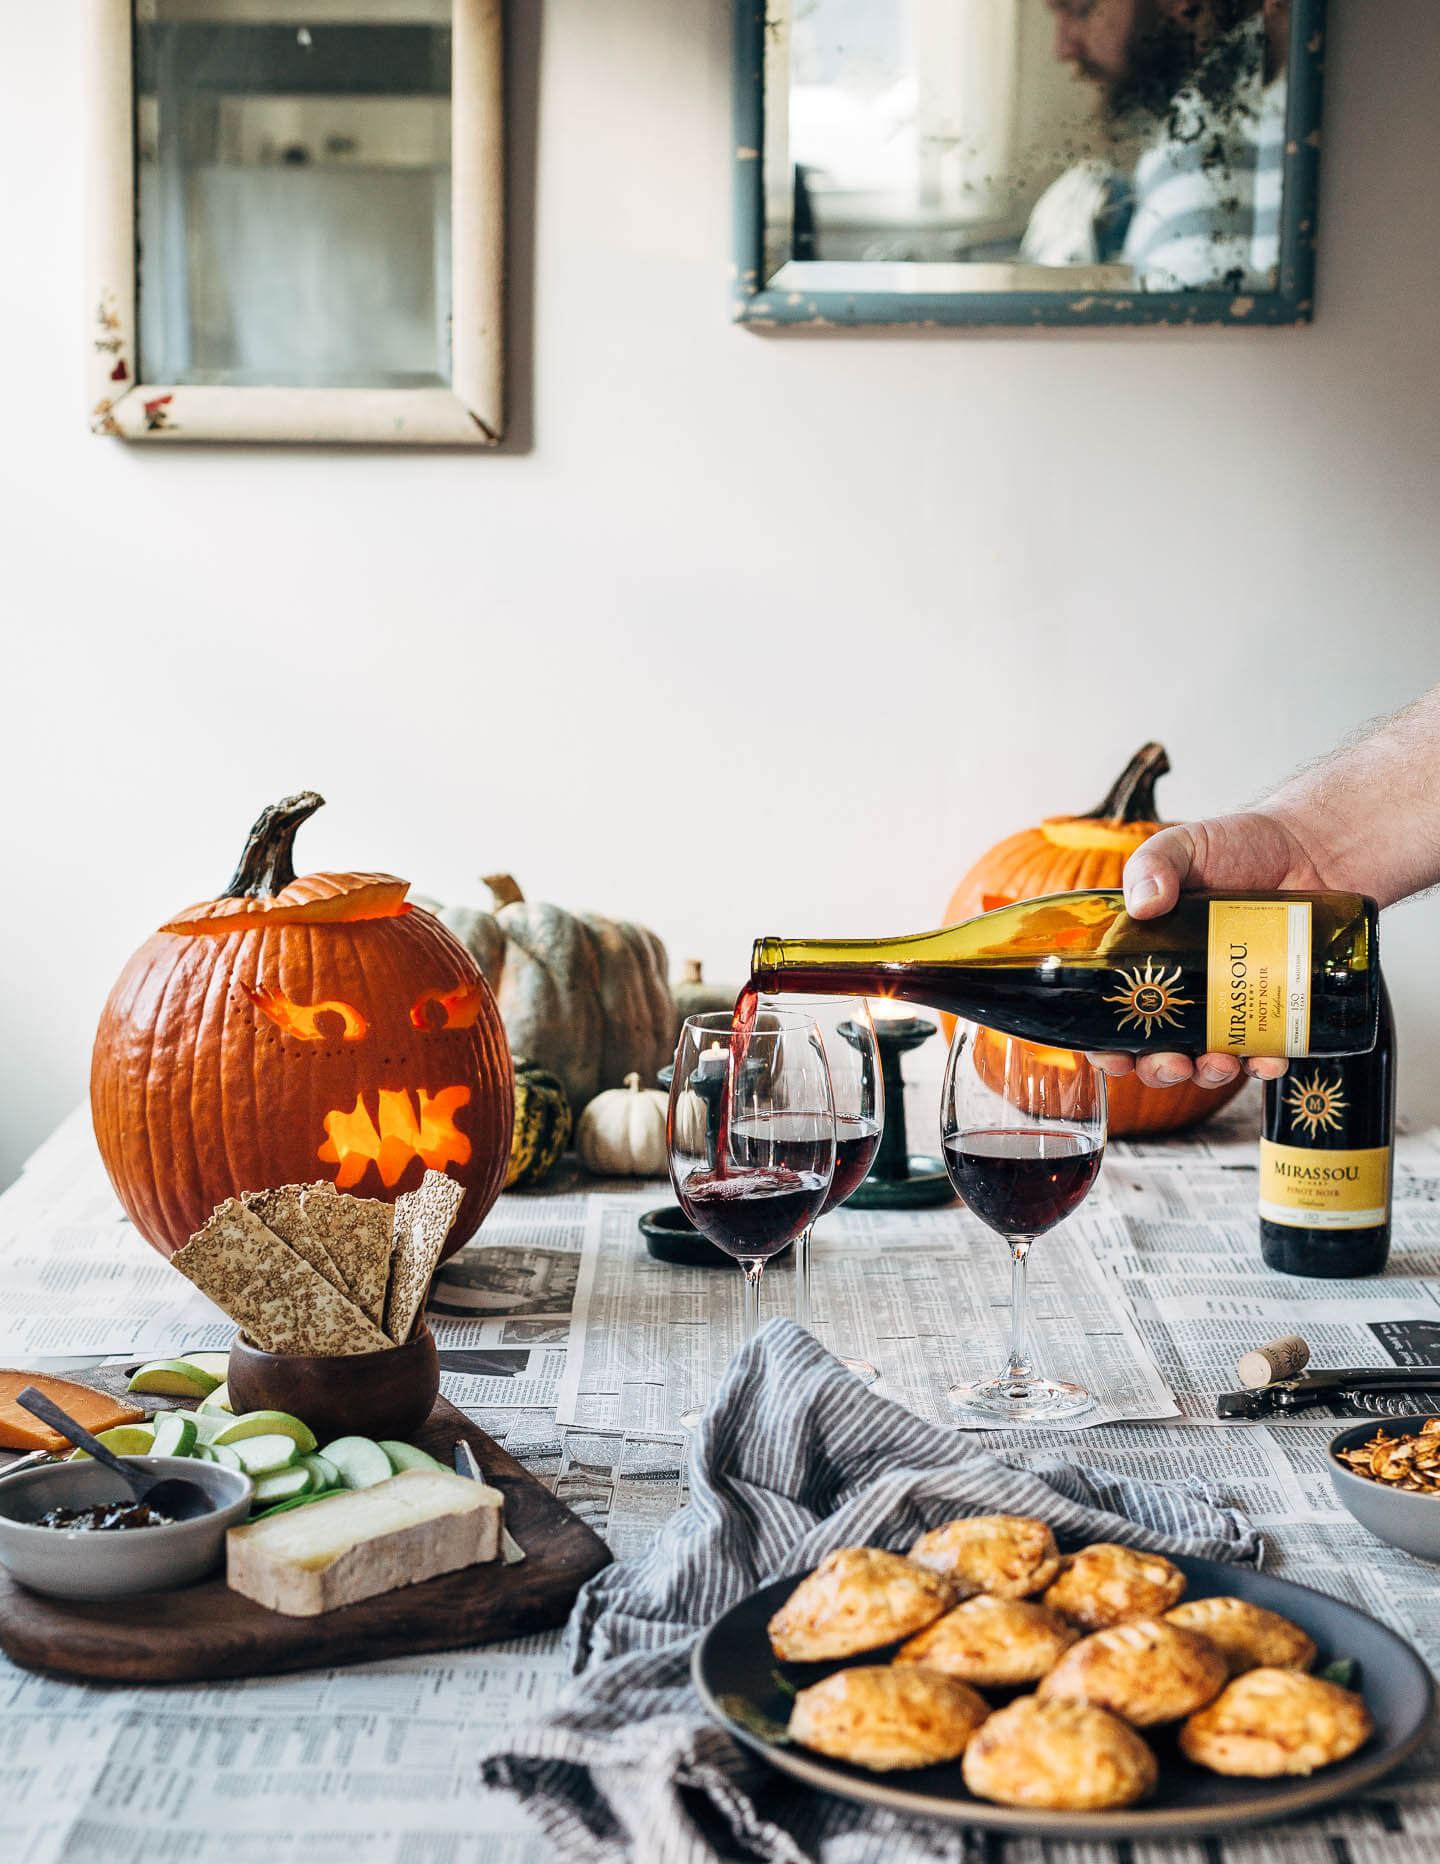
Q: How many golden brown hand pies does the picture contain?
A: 9